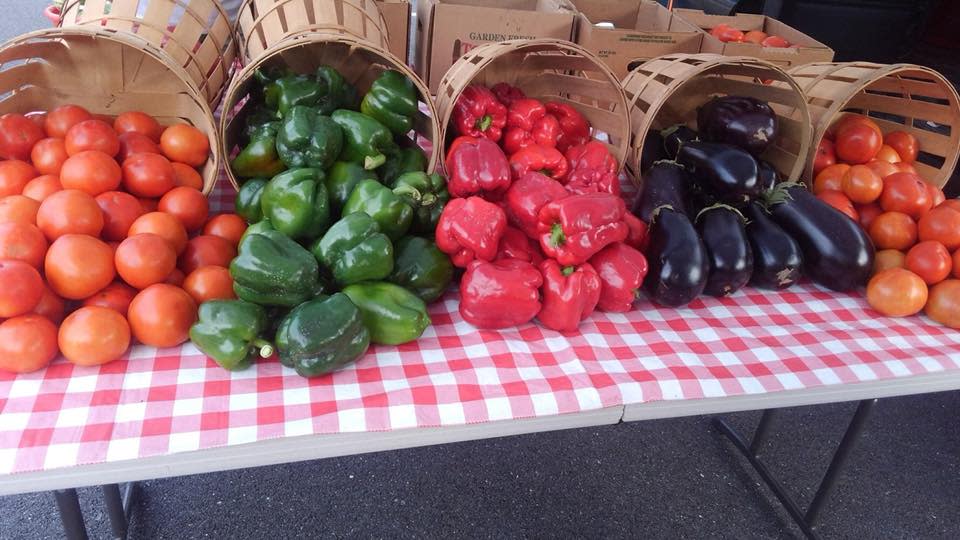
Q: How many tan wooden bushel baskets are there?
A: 7